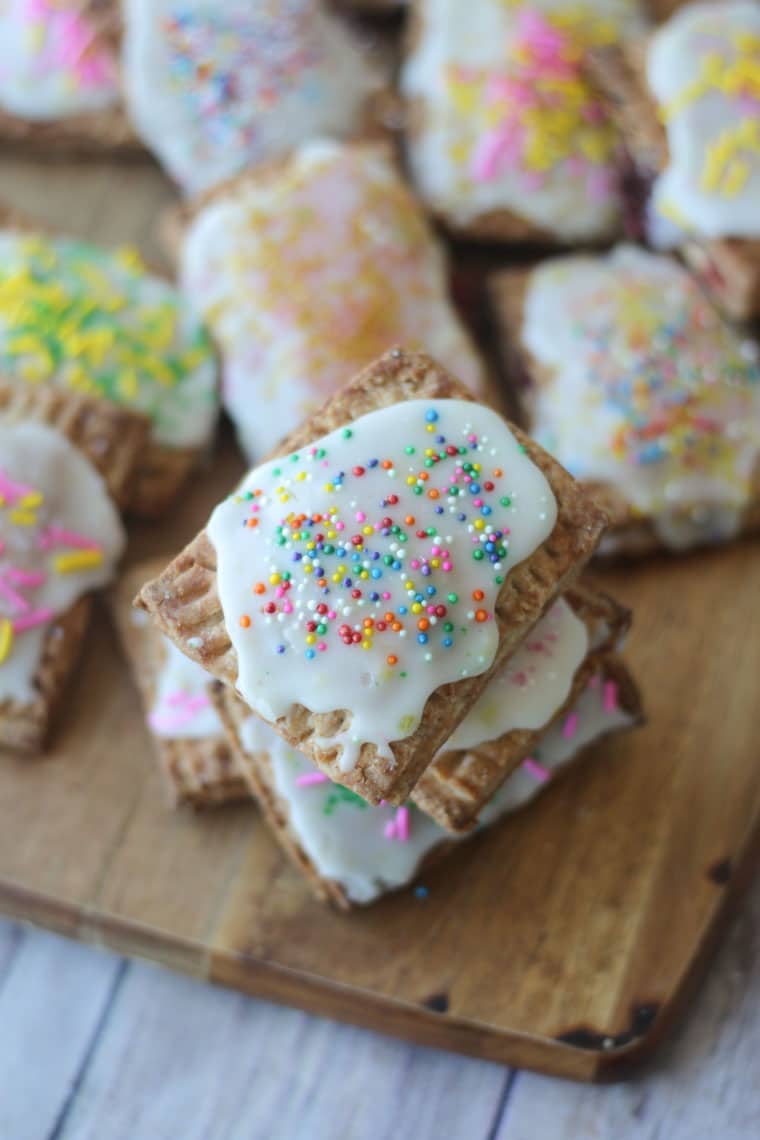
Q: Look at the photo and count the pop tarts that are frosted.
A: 12